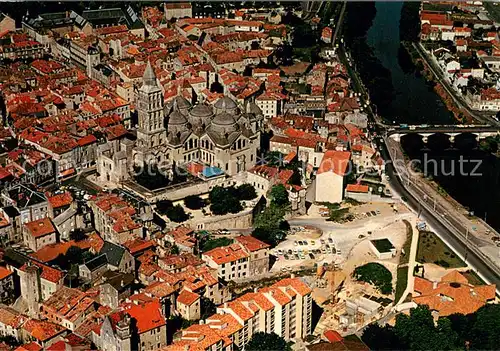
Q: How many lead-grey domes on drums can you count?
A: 5